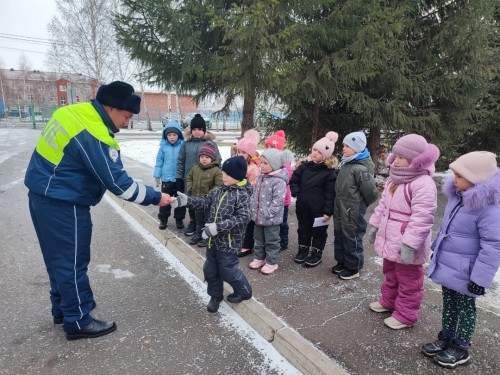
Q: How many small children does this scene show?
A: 11